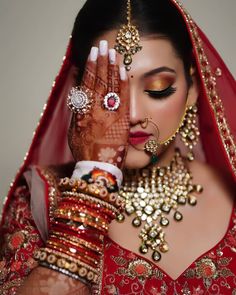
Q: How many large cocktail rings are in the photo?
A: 2